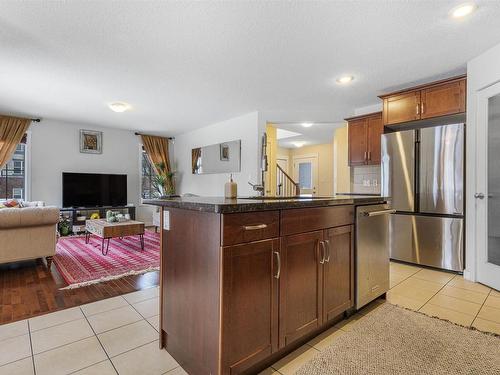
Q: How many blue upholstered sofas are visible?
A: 0